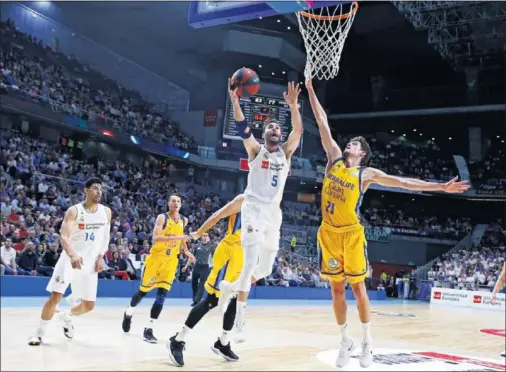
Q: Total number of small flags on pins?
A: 0